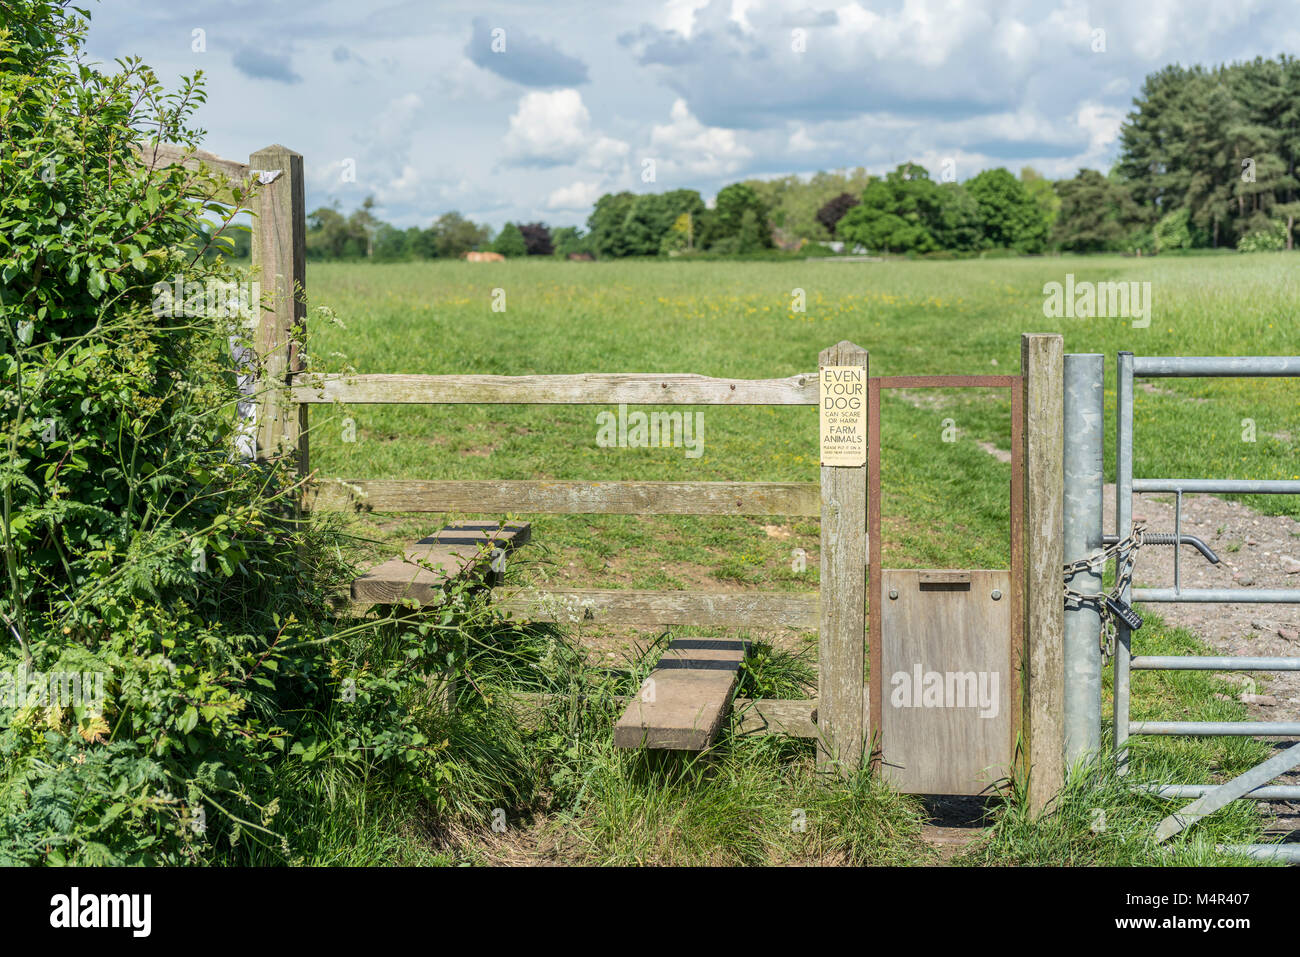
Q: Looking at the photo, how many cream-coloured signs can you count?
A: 1